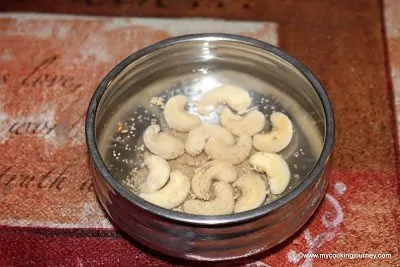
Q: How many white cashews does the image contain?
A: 13